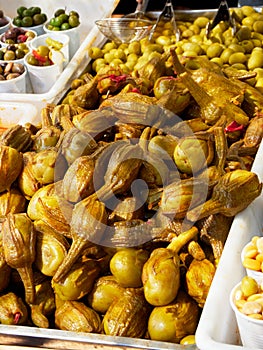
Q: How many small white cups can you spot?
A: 10